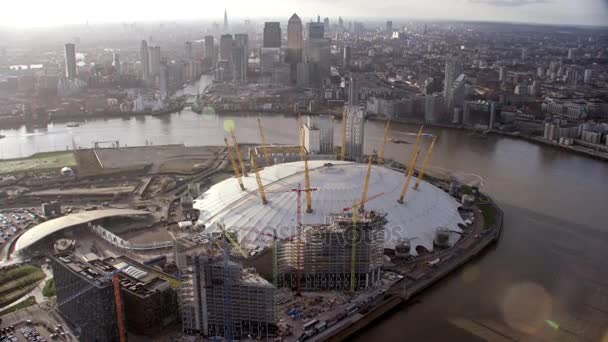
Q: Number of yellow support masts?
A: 12